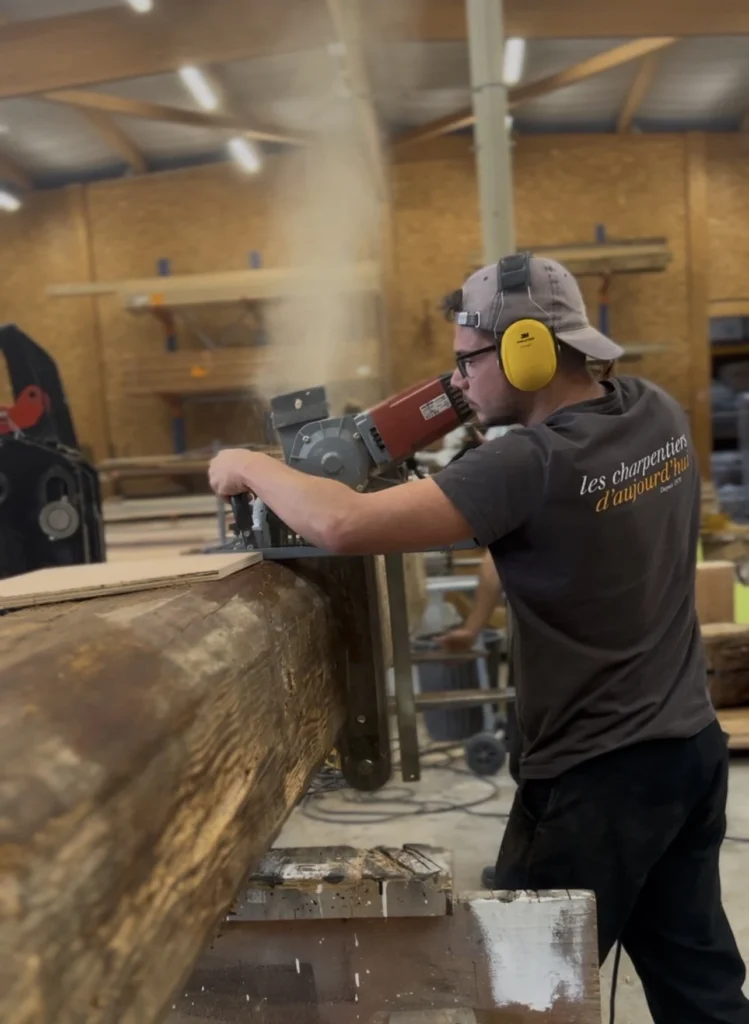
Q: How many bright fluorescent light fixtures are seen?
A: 5